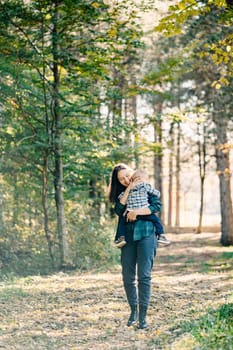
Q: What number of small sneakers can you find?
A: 2